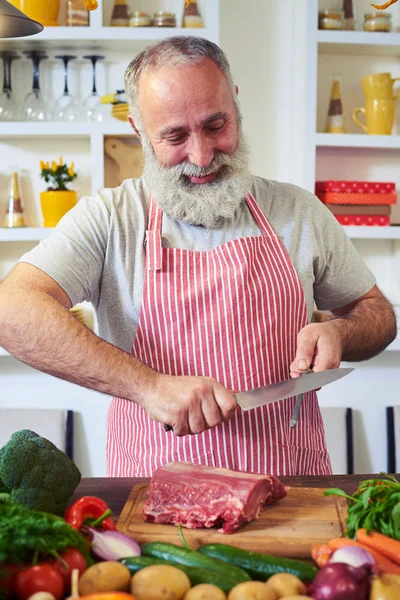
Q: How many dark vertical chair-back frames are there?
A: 3